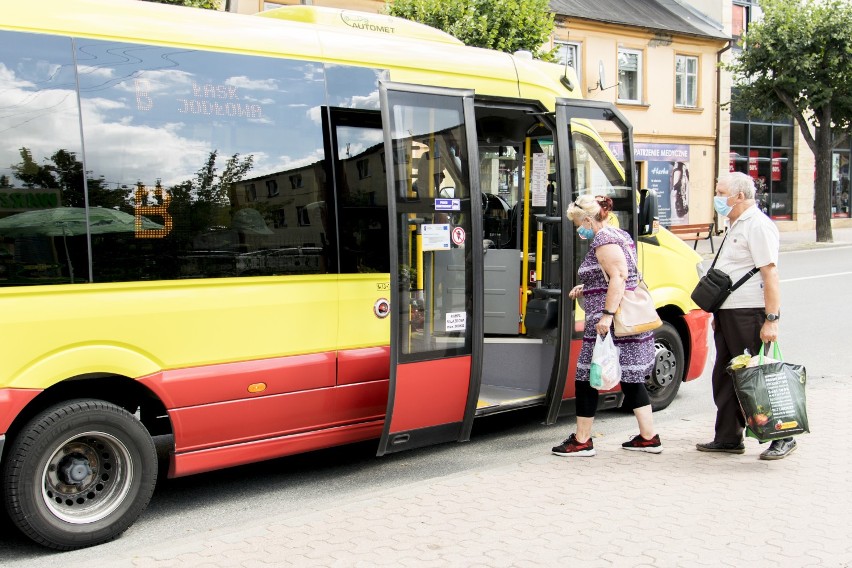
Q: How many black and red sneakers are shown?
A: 2